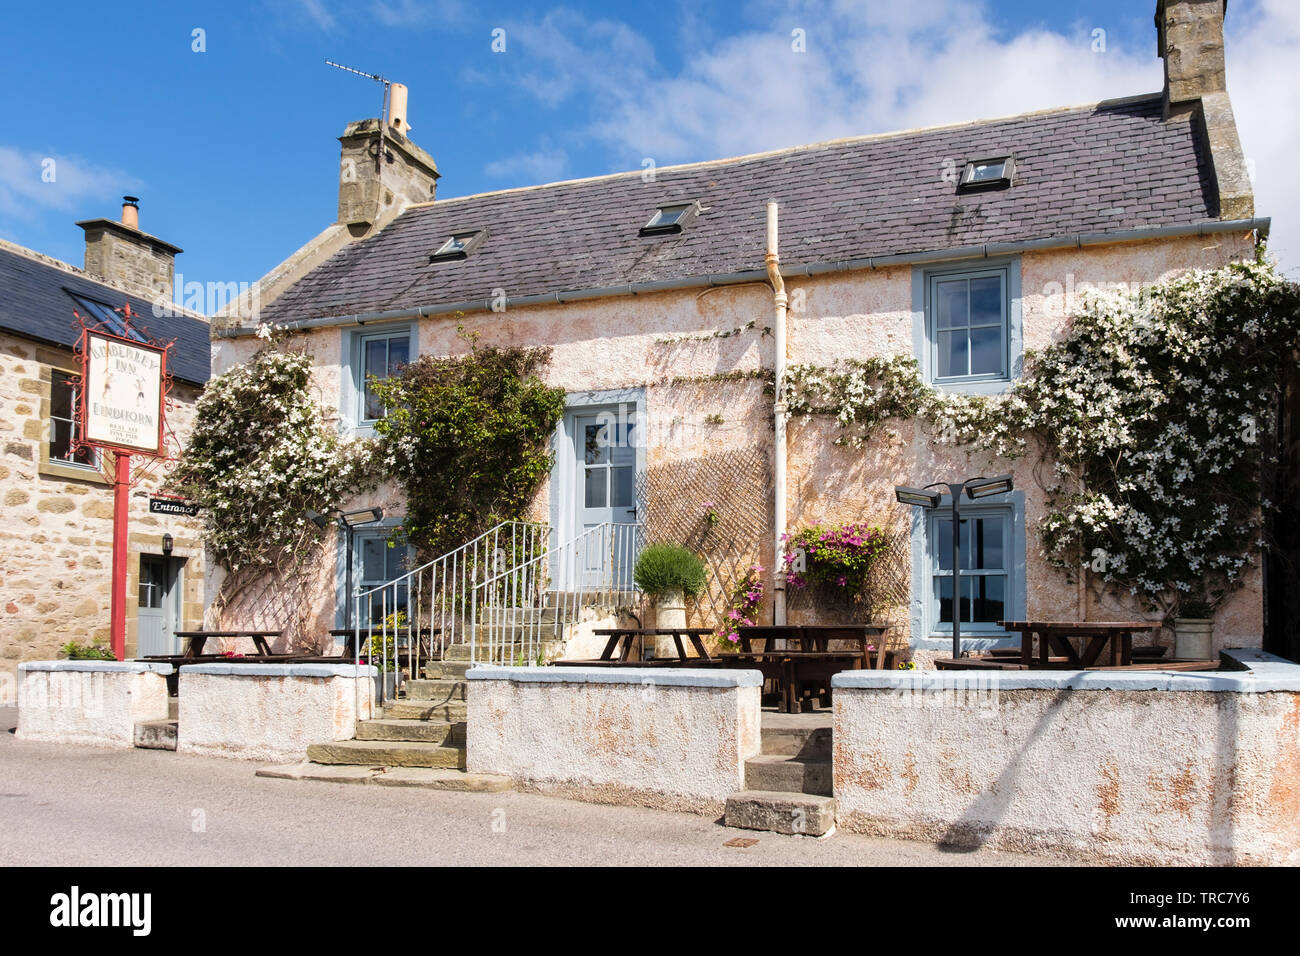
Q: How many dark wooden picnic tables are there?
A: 5